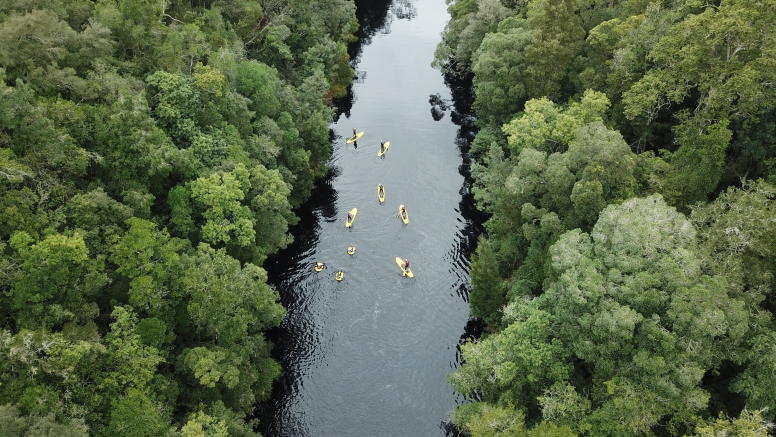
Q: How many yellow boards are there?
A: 6